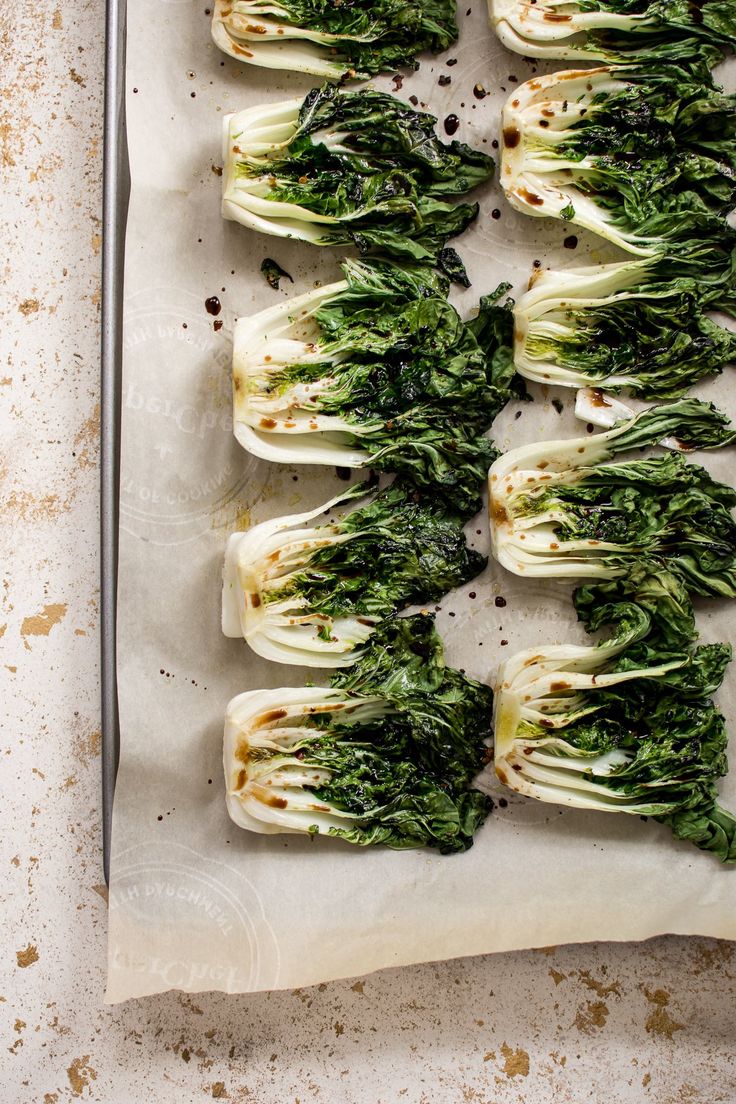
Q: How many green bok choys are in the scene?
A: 10